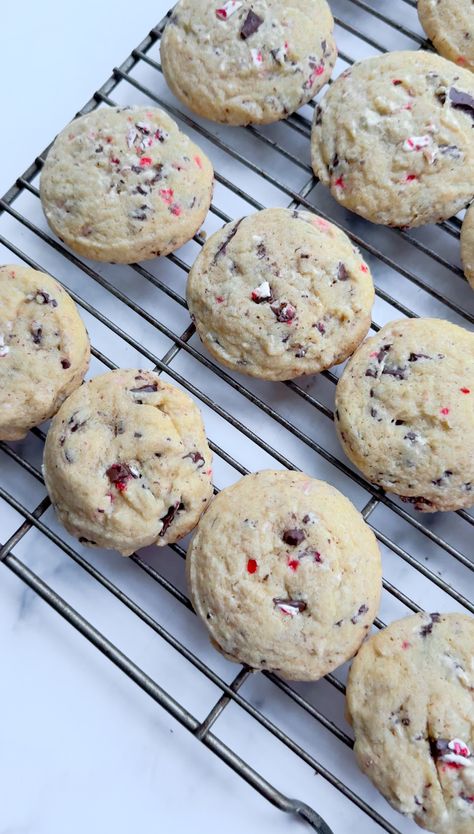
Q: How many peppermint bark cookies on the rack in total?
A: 11